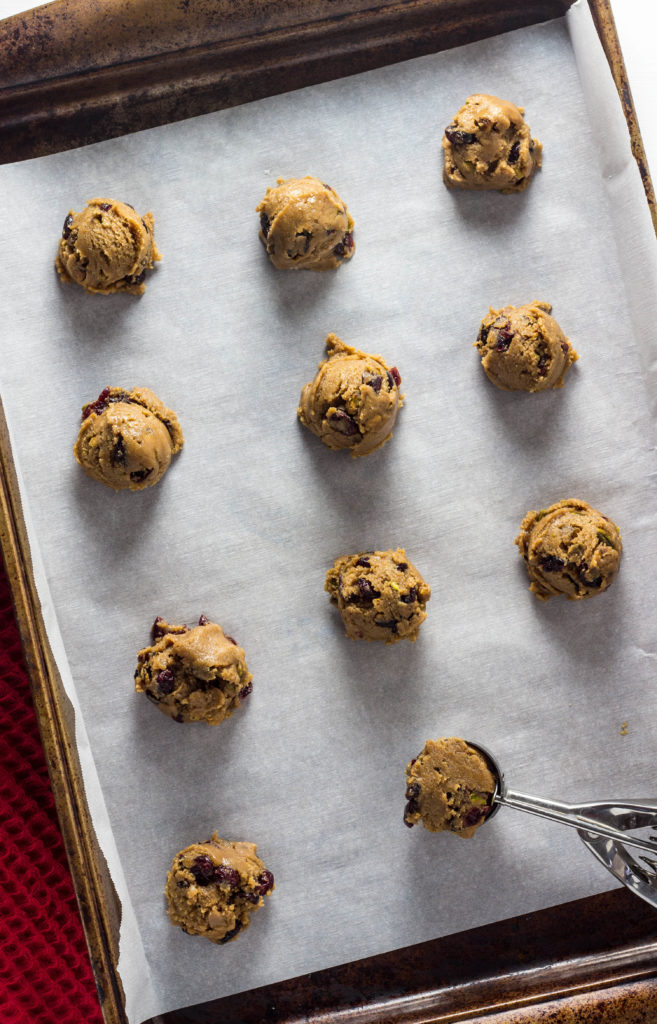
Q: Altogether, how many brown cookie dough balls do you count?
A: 11